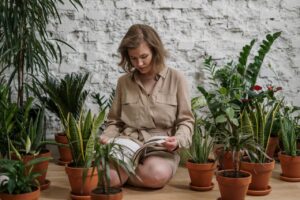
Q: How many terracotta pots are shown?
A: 11